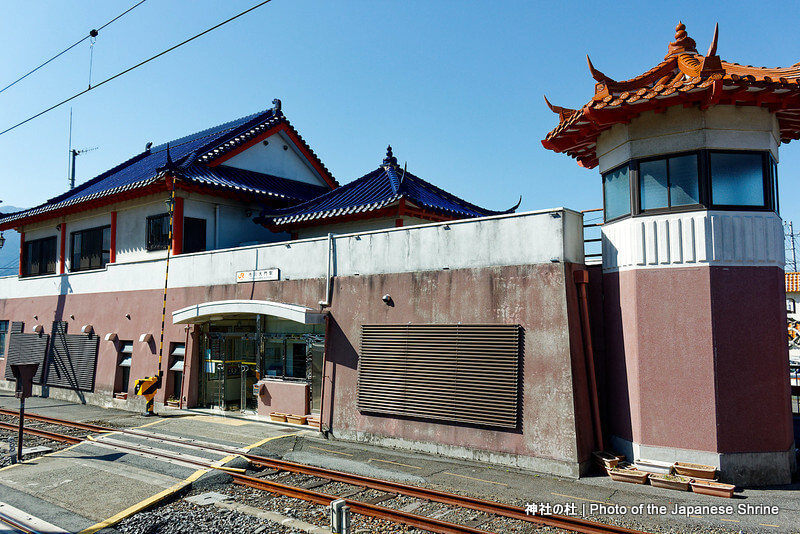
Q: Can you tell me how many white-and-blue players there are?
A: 0